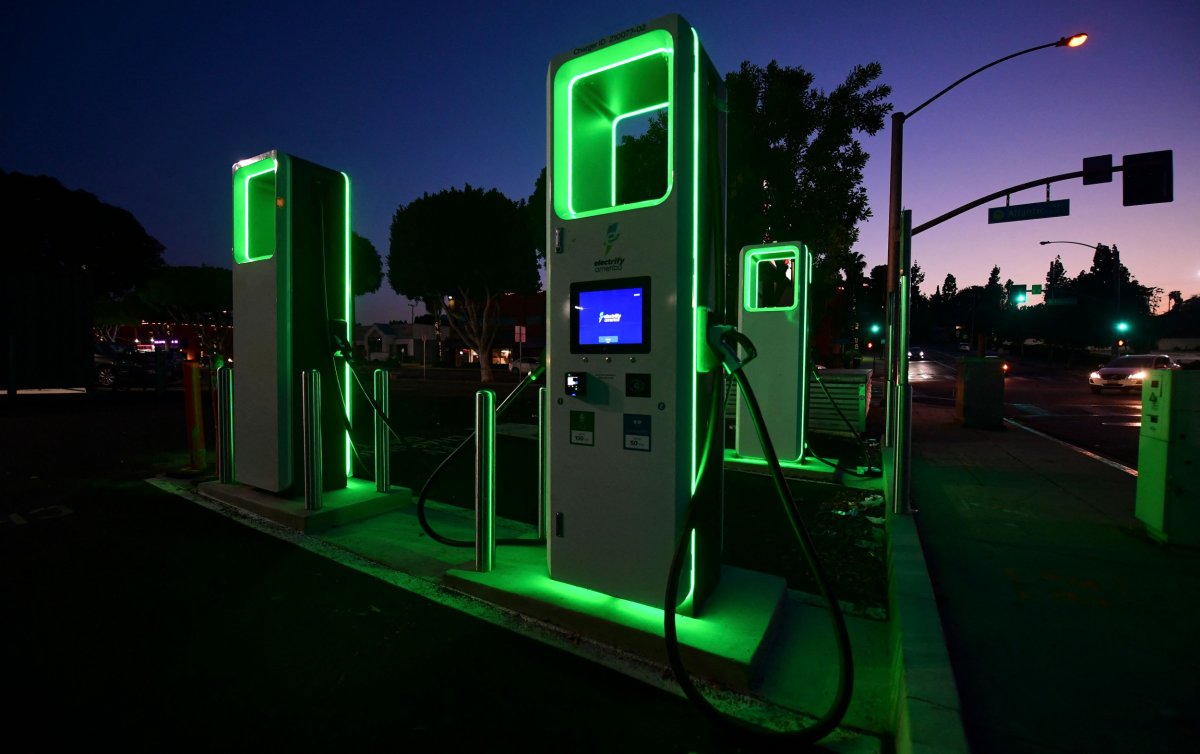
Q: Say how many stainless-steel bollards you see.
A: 5